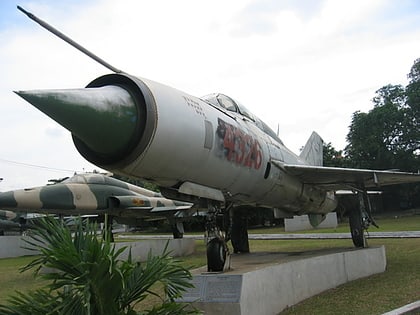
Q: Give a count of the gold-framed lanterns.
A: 0